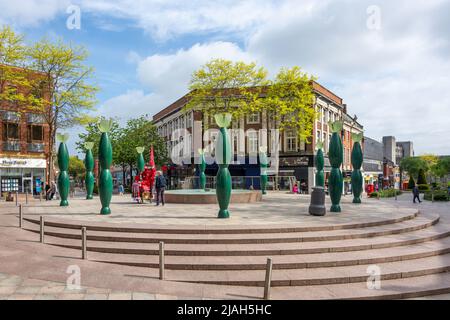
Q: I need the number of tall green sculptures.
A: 10